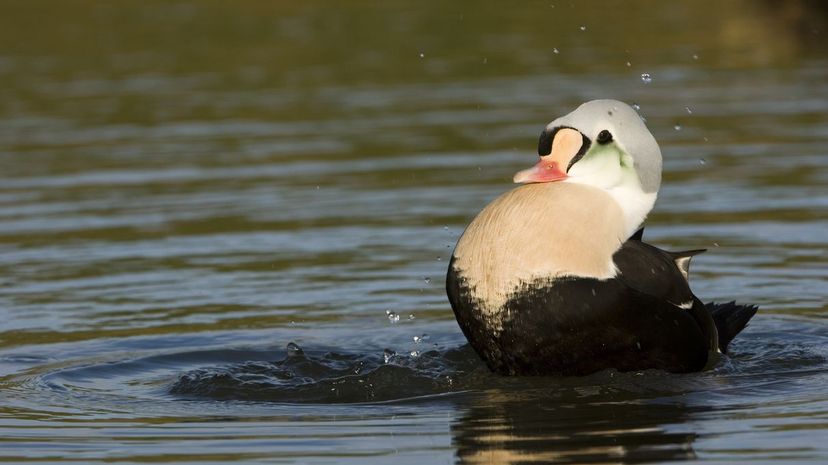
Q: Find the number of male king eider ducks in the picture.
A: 1